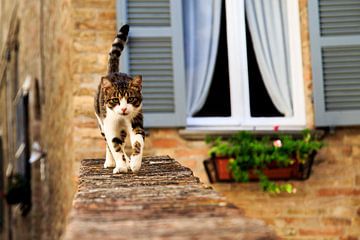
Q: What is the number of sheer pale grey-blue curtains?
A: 2